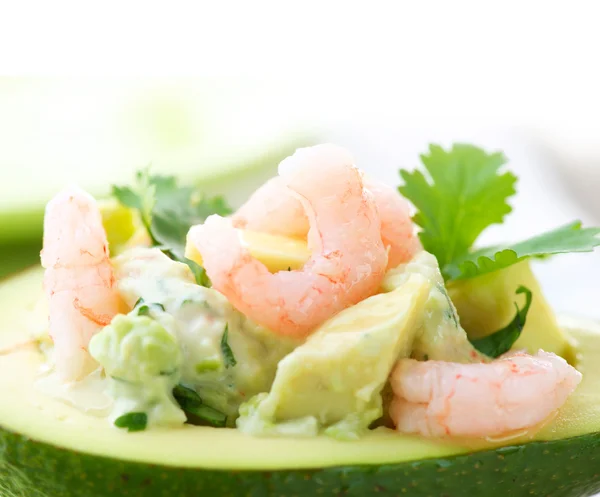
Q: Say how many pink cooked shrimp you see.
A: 4